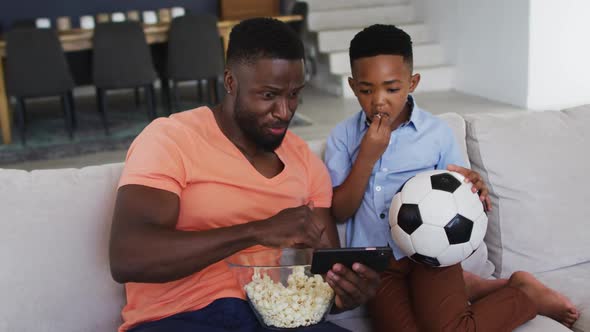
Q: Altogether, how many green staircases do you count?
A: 0